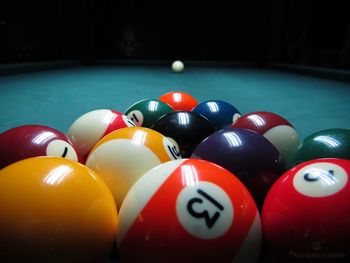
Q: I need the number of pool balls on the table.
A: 14